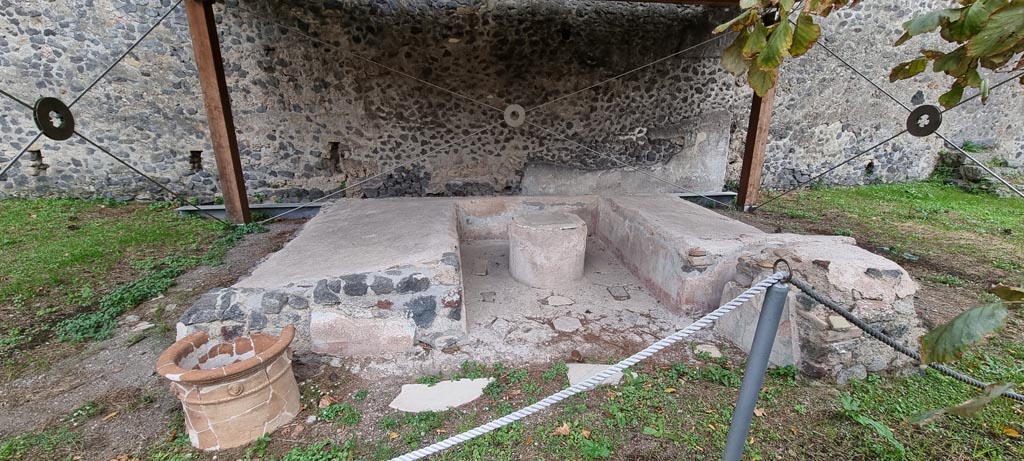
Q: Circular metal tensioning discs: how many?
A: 3